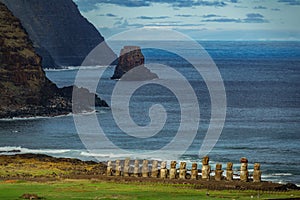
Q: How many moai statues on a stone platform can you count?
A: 15